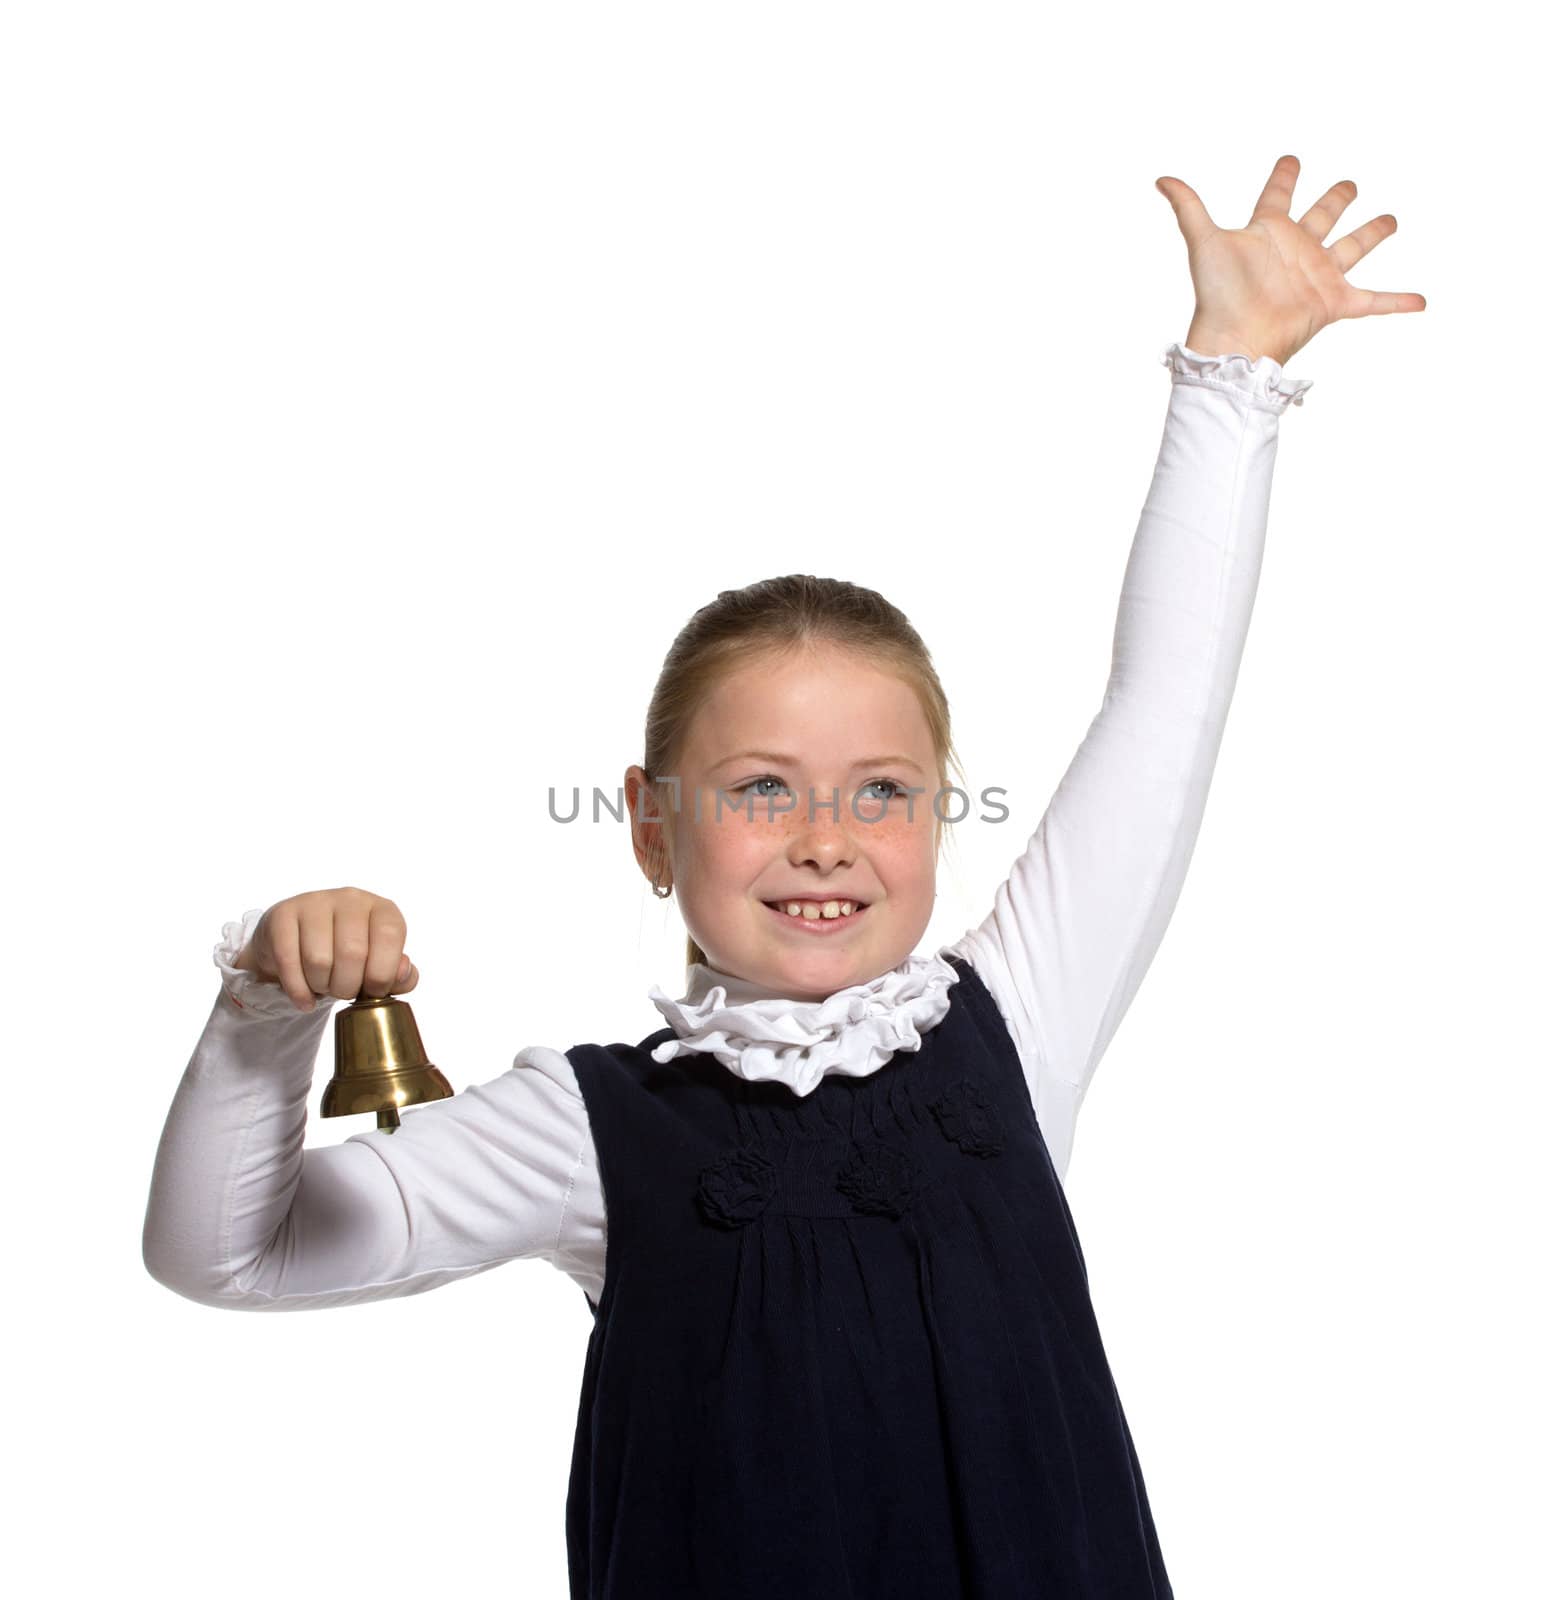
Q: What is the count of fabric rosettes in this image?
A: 3